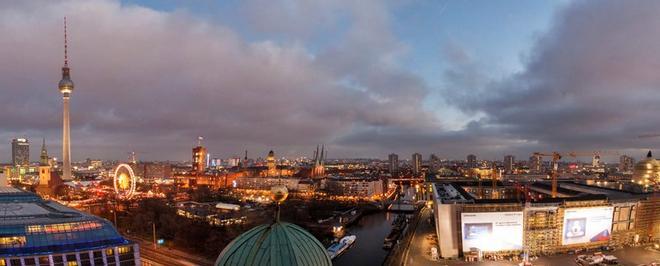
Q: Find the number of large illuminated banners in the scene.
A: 2